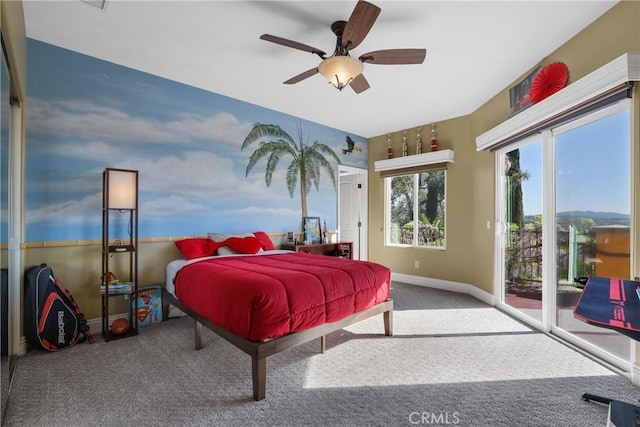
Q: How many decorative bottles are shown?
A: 4